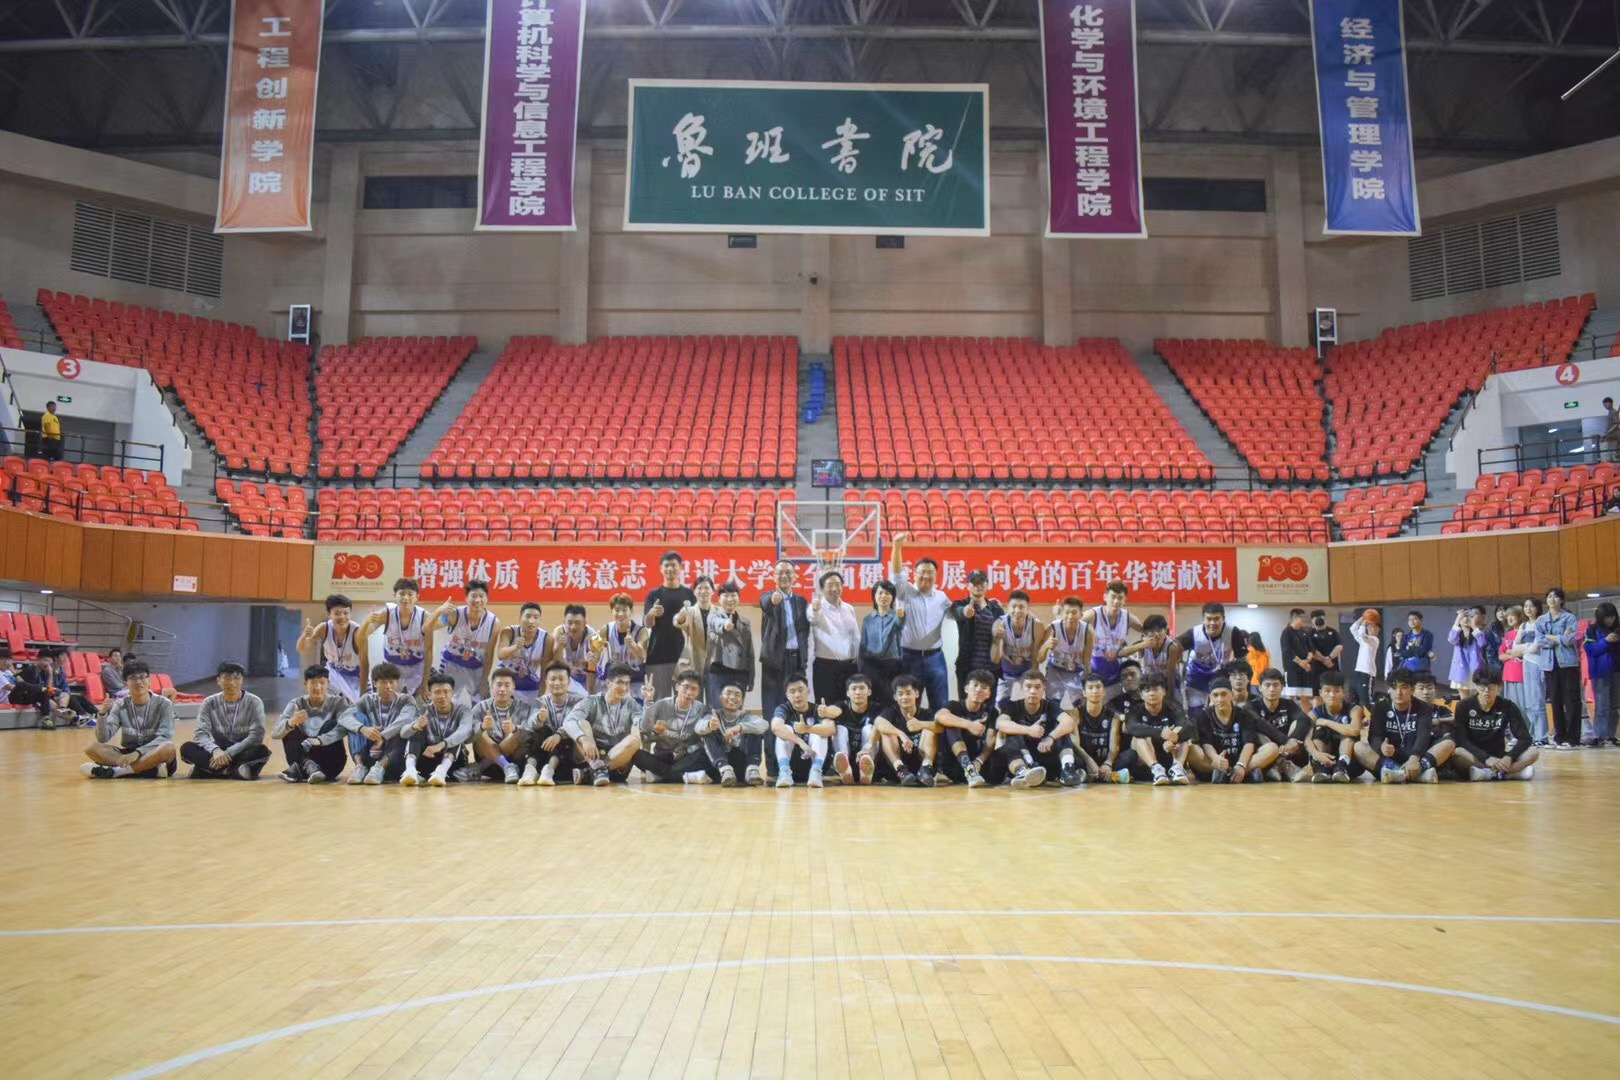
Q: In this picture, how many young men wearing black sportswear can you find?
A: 15